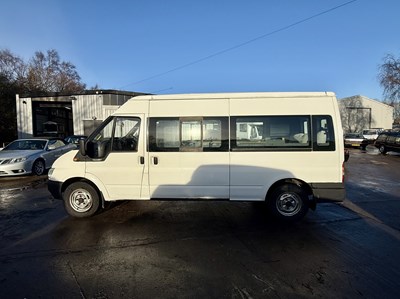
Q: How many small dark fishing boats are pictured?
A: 0